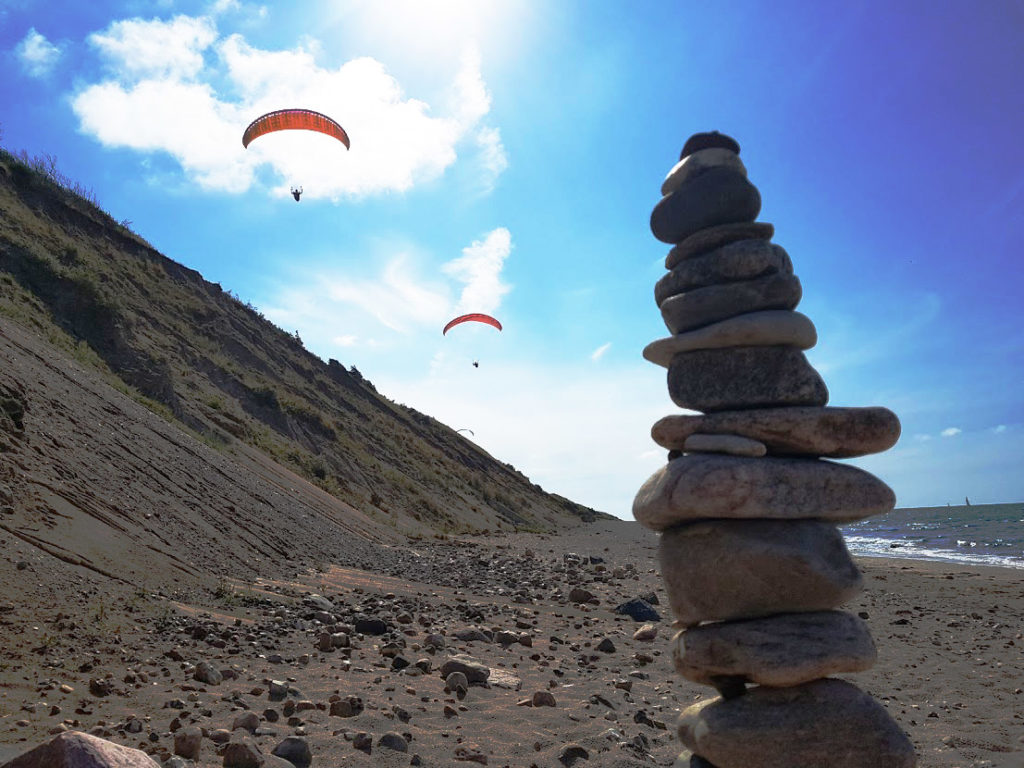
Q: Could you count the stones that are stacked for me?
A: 14